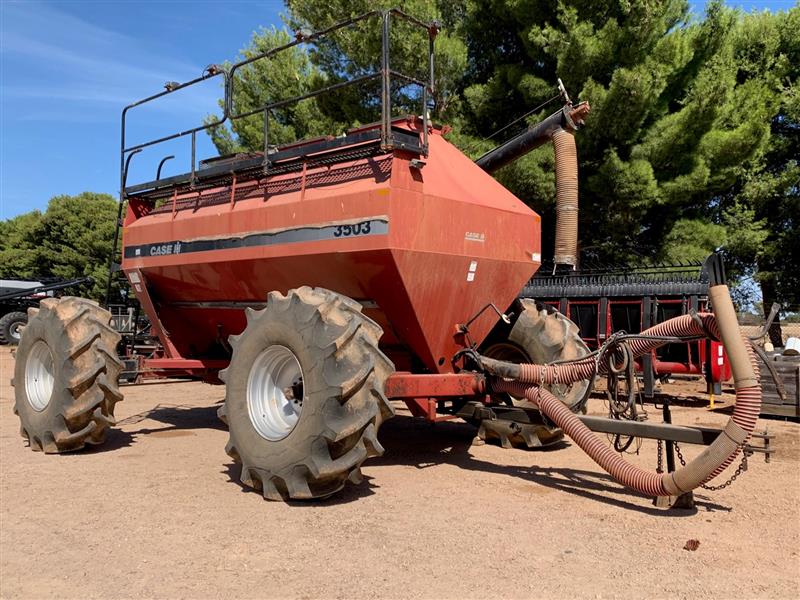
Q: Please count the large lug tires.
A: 3